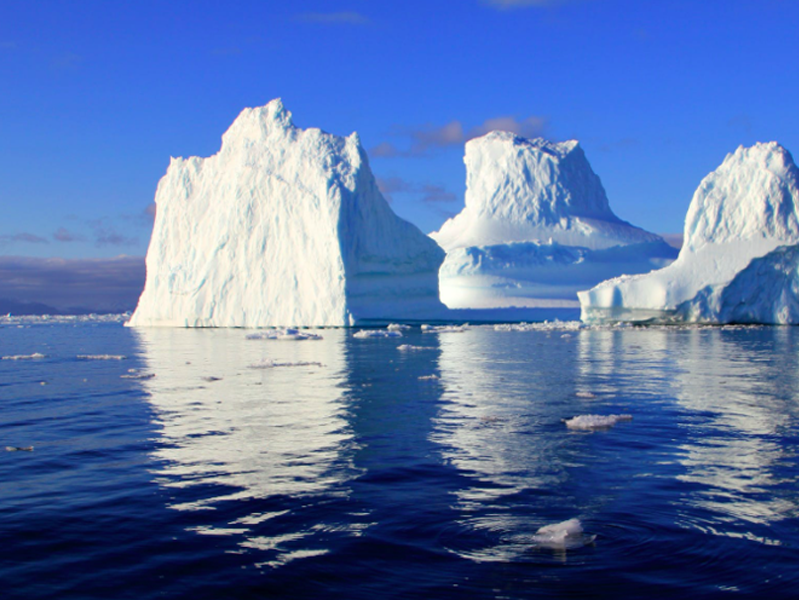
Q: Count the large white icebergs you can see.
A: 3